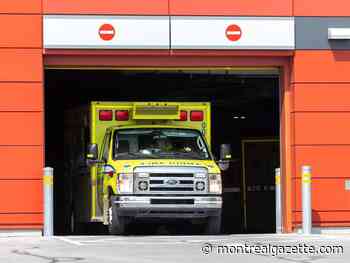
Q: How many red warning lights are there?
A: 4